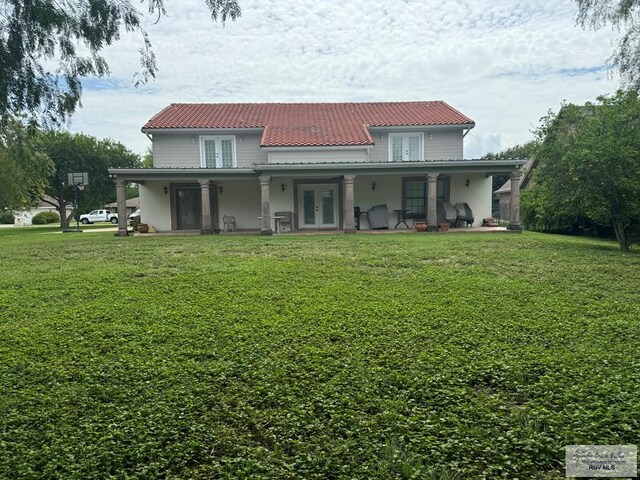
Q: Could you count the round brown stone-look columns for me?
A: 6